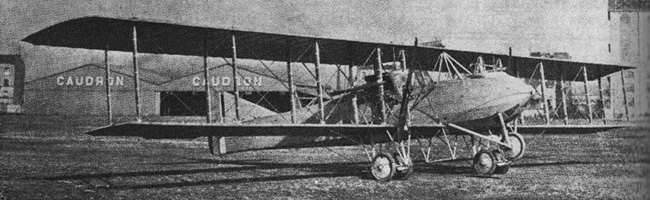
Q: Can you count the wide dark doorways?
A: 1